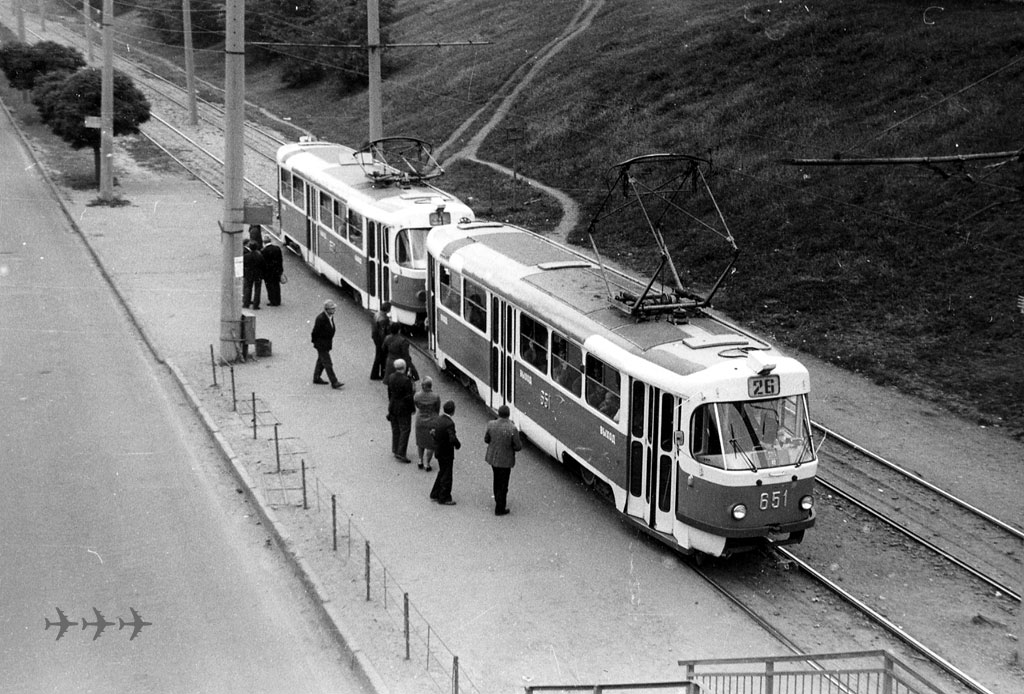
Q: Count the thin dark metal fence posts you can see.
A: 9